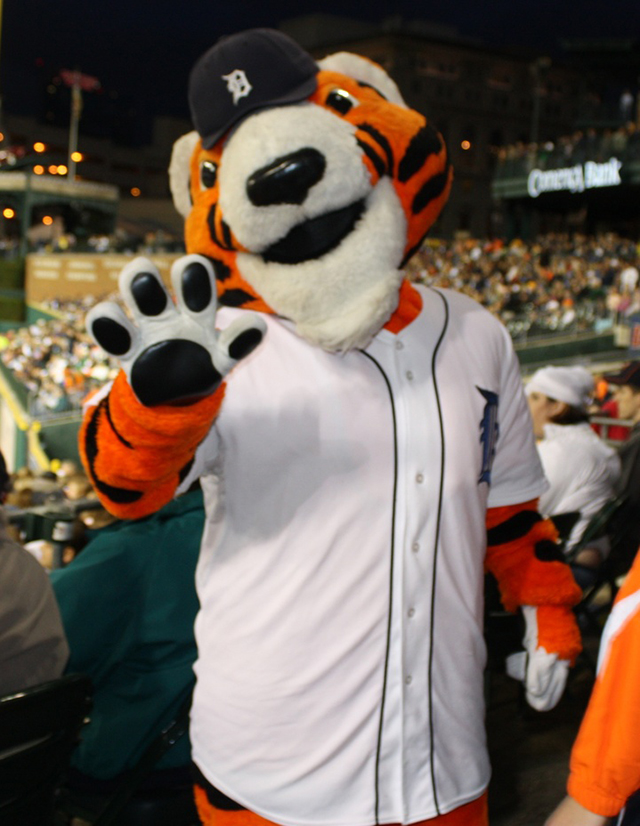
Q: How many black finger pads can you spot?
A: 4